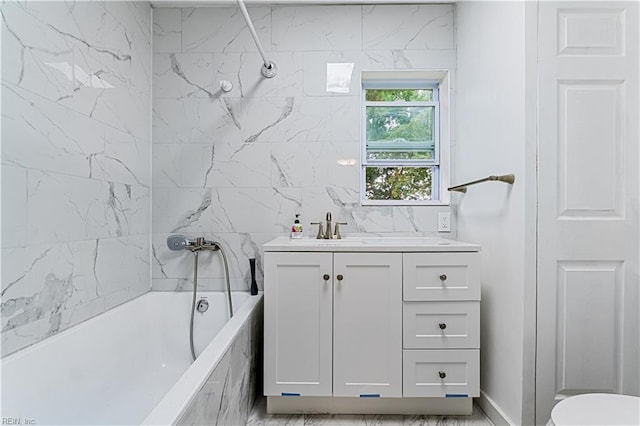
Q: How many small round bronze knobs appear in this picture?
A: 5